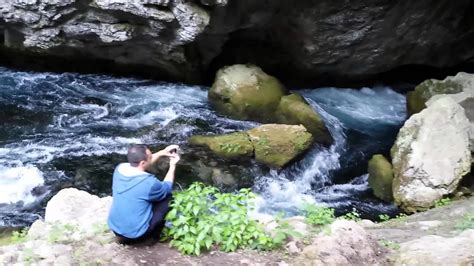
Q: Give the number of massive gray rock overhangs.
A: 1